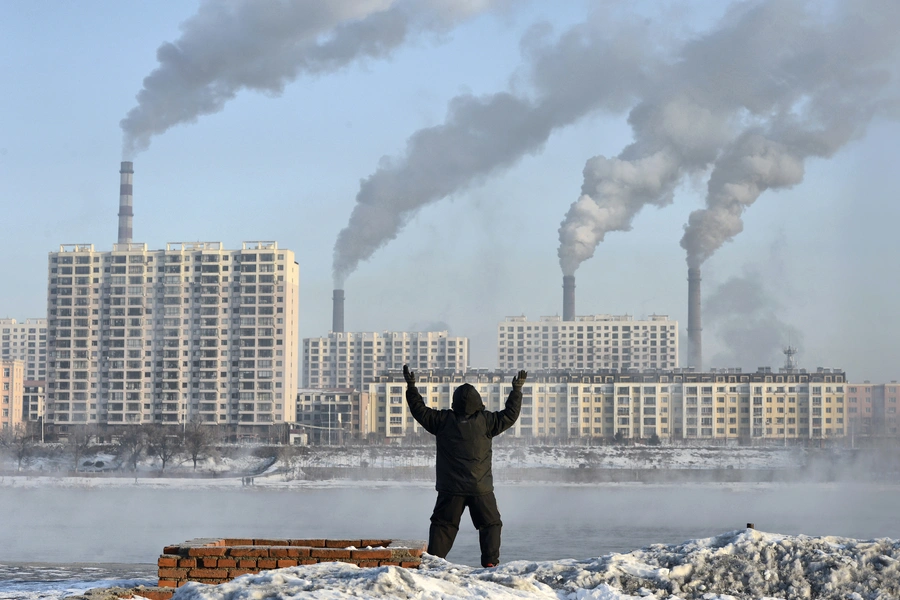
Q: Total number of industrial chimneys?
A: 4